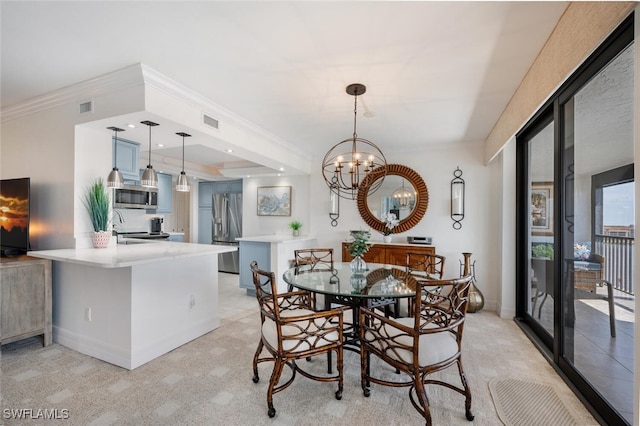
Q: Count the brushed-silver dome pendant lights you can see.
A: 3